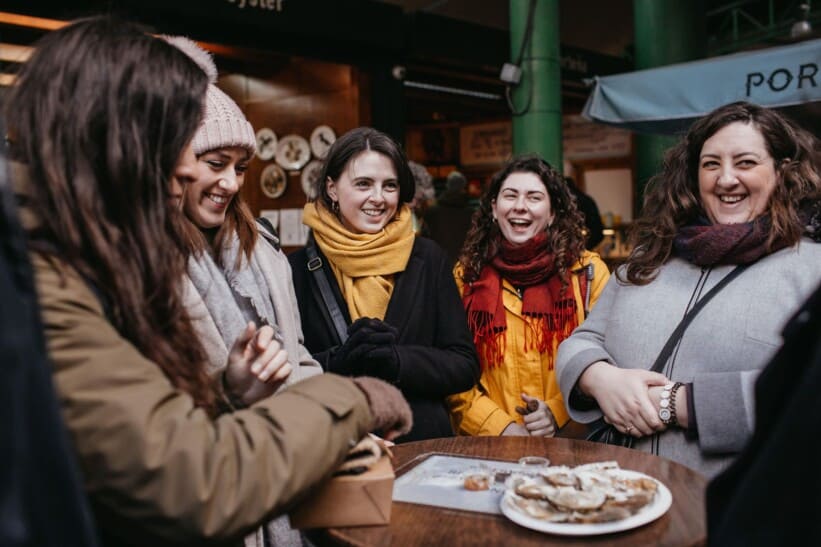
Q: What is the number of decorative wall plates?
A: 5